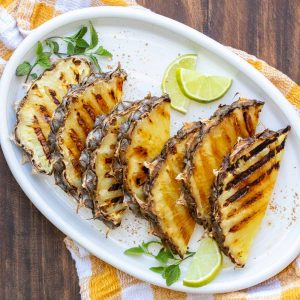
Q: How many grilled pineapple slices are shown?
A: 7